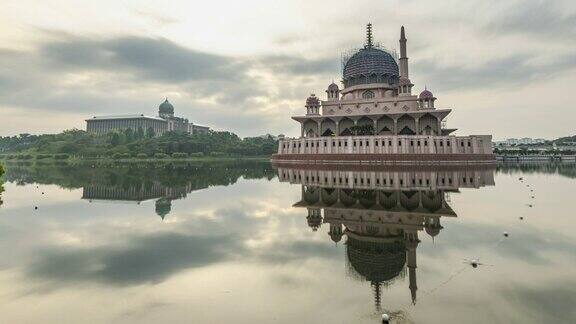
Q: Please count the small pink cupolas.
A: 4